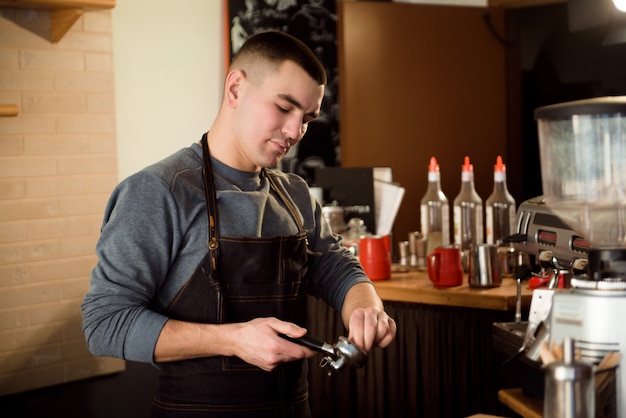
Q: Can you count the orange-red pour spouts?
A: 3